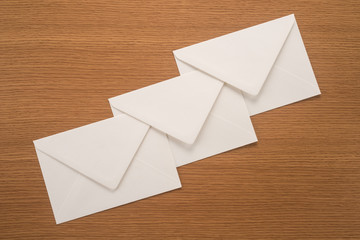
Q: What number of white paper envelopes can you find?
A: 3